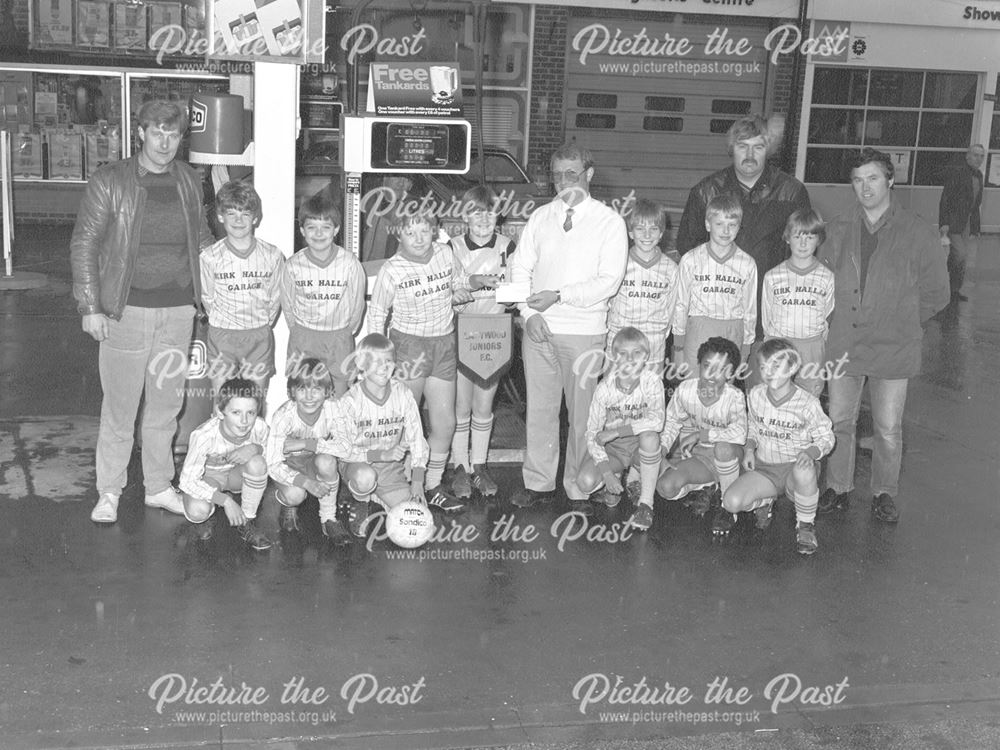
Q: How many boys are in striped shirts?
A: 12